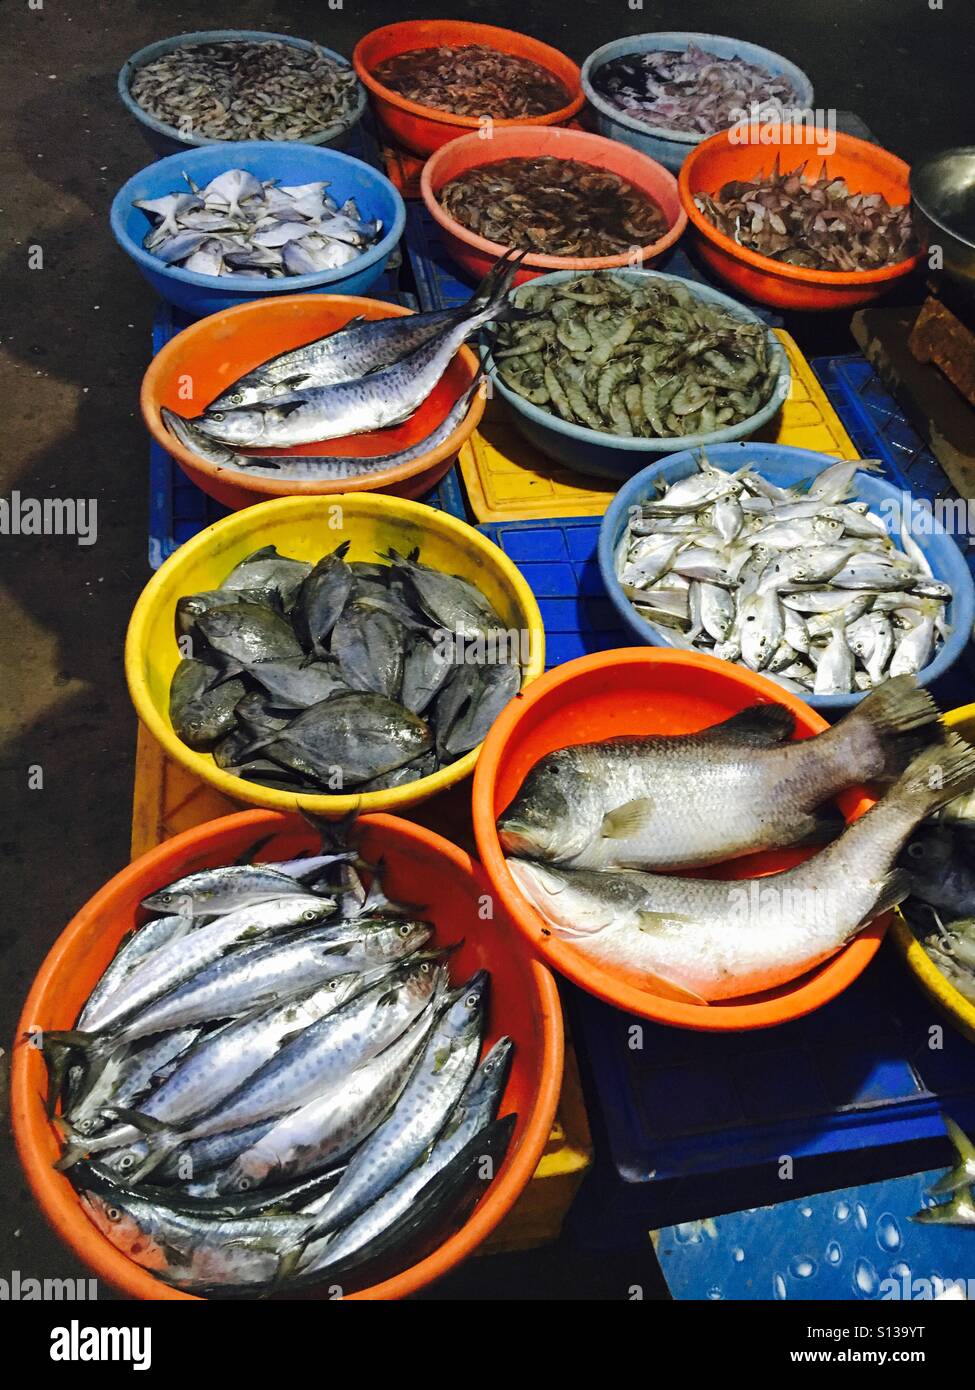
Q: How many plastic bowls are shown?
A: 13